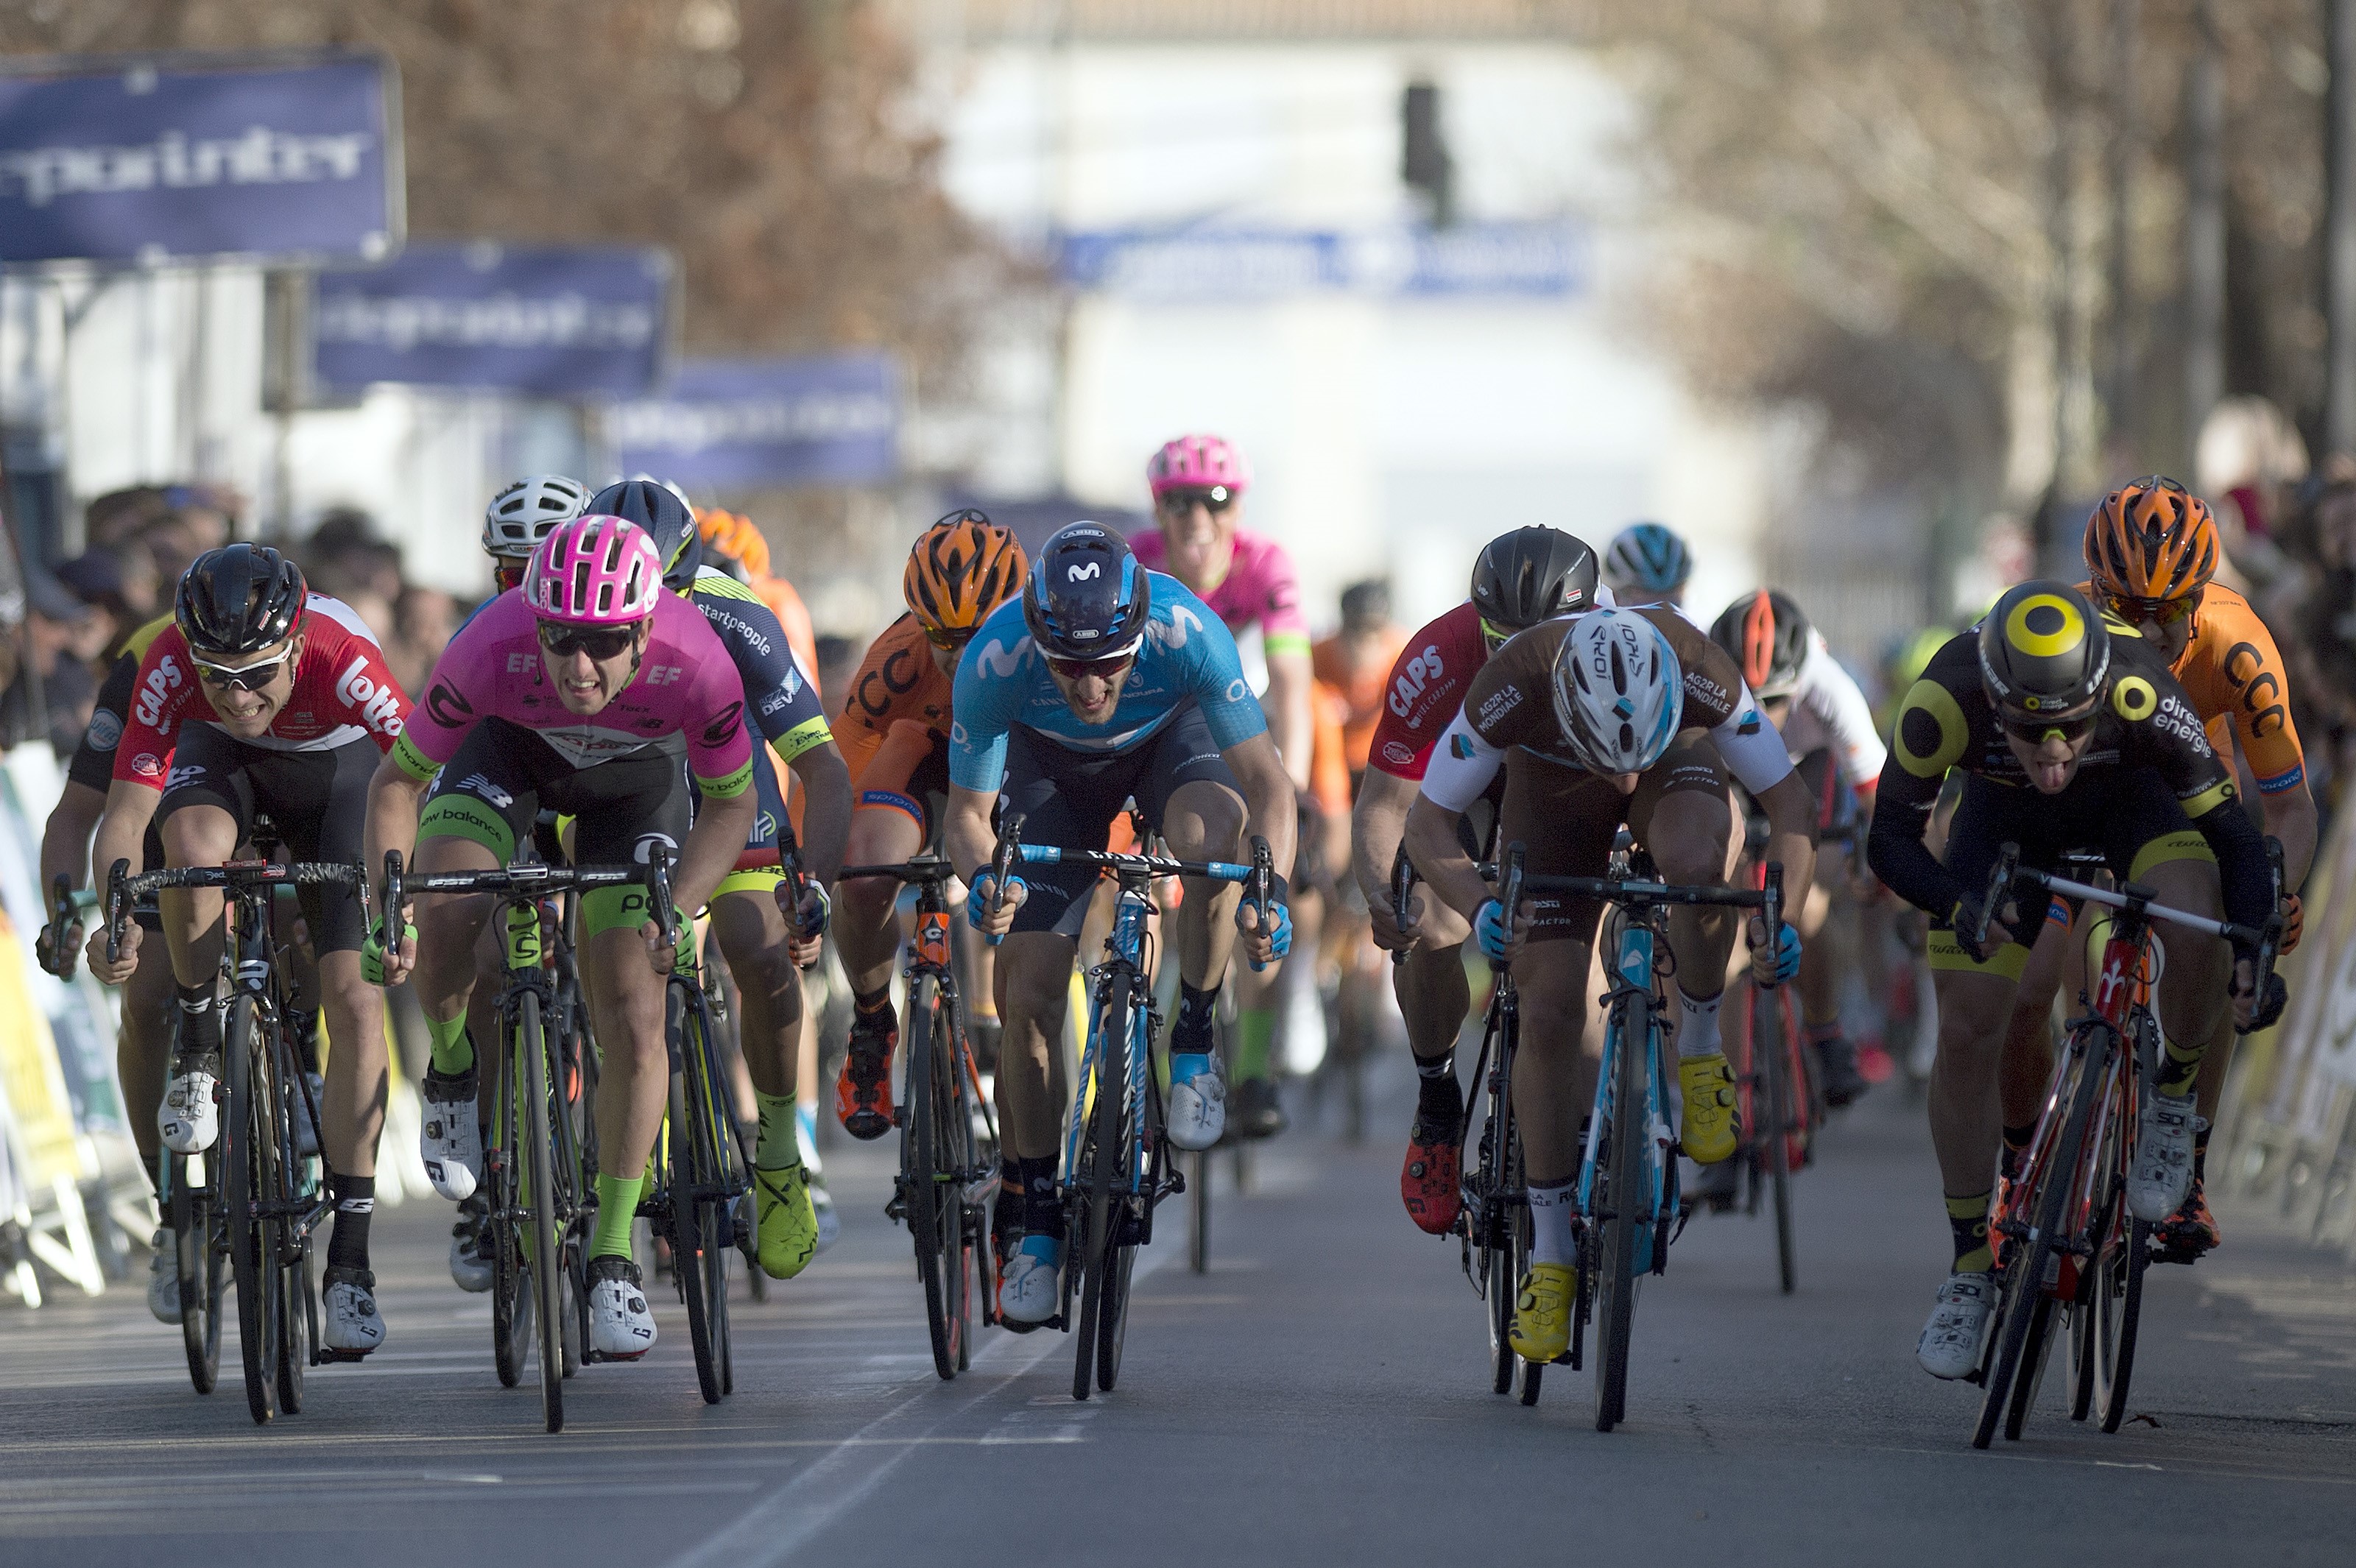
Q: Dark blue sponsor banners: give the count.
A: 3